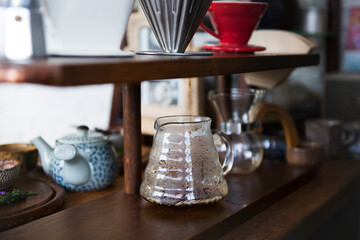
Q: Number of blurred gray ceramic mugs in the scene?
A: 1